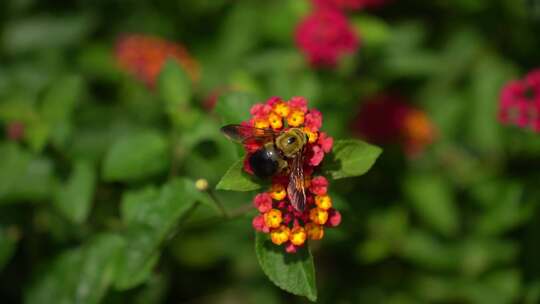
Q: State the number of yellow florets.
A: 12